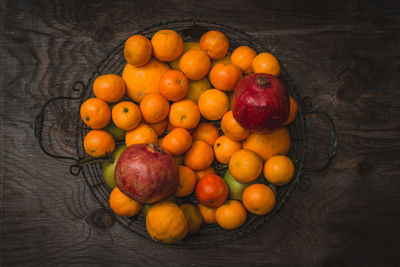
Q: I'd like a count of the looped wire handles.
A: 2